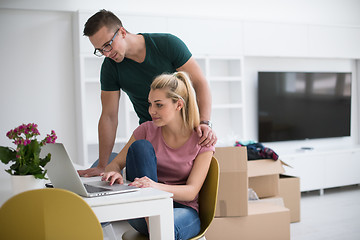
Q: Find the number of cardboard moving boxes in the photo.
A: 4